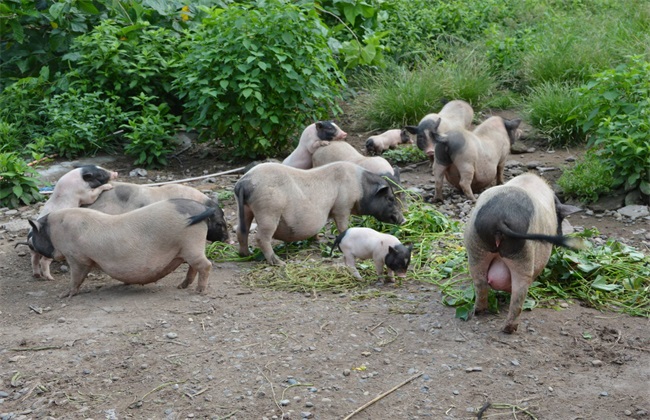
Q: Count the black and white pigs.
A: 11